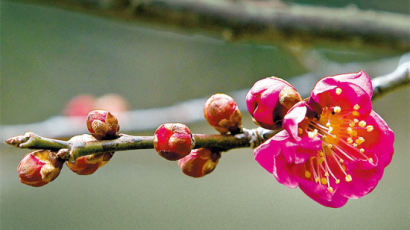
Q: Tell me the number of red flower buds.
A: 7